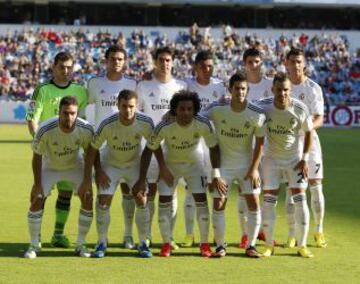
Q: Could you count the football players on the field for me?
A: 11